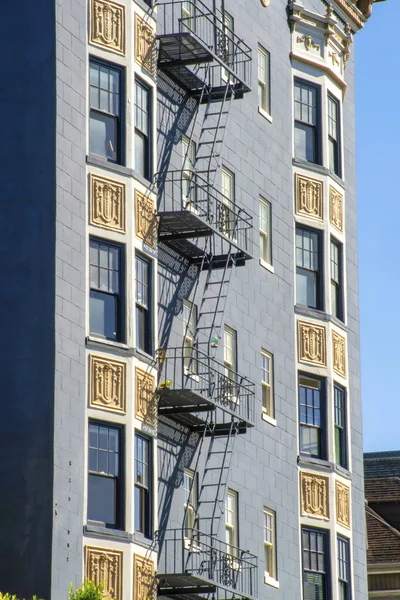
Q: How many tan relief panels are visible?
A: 14